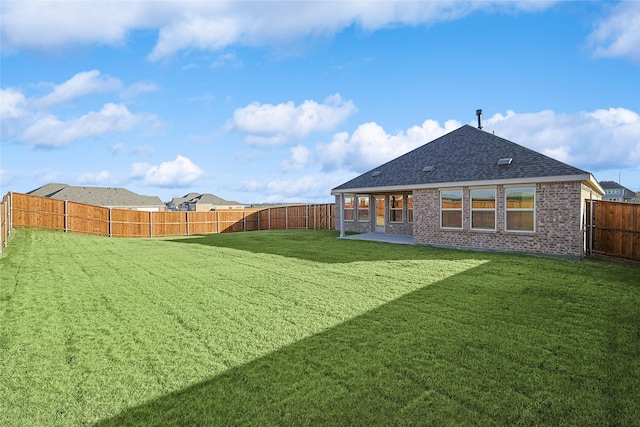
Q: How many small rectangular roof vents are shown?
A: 3